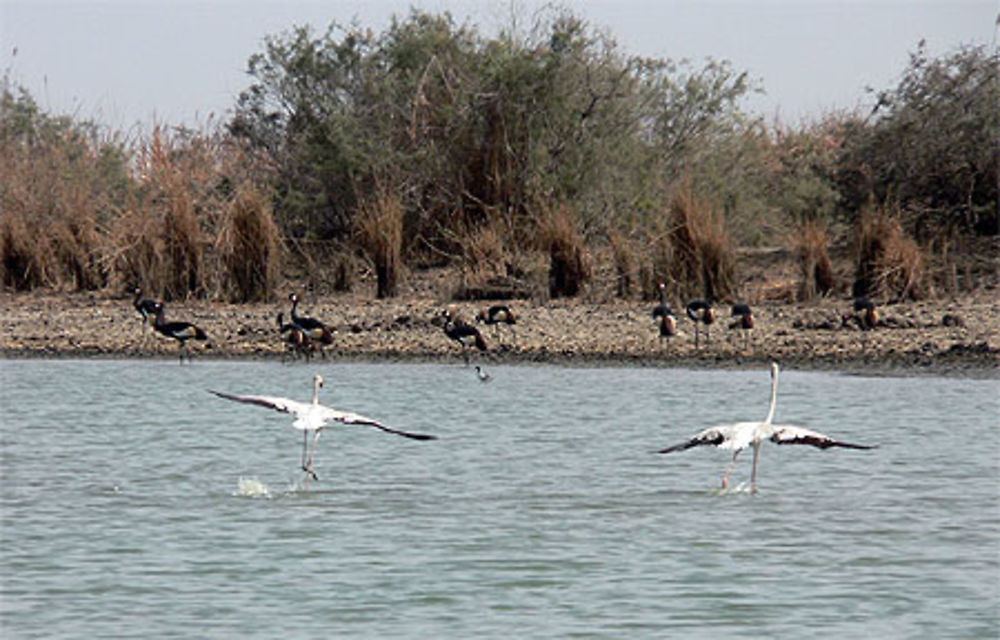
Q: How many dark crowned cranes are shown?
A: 10